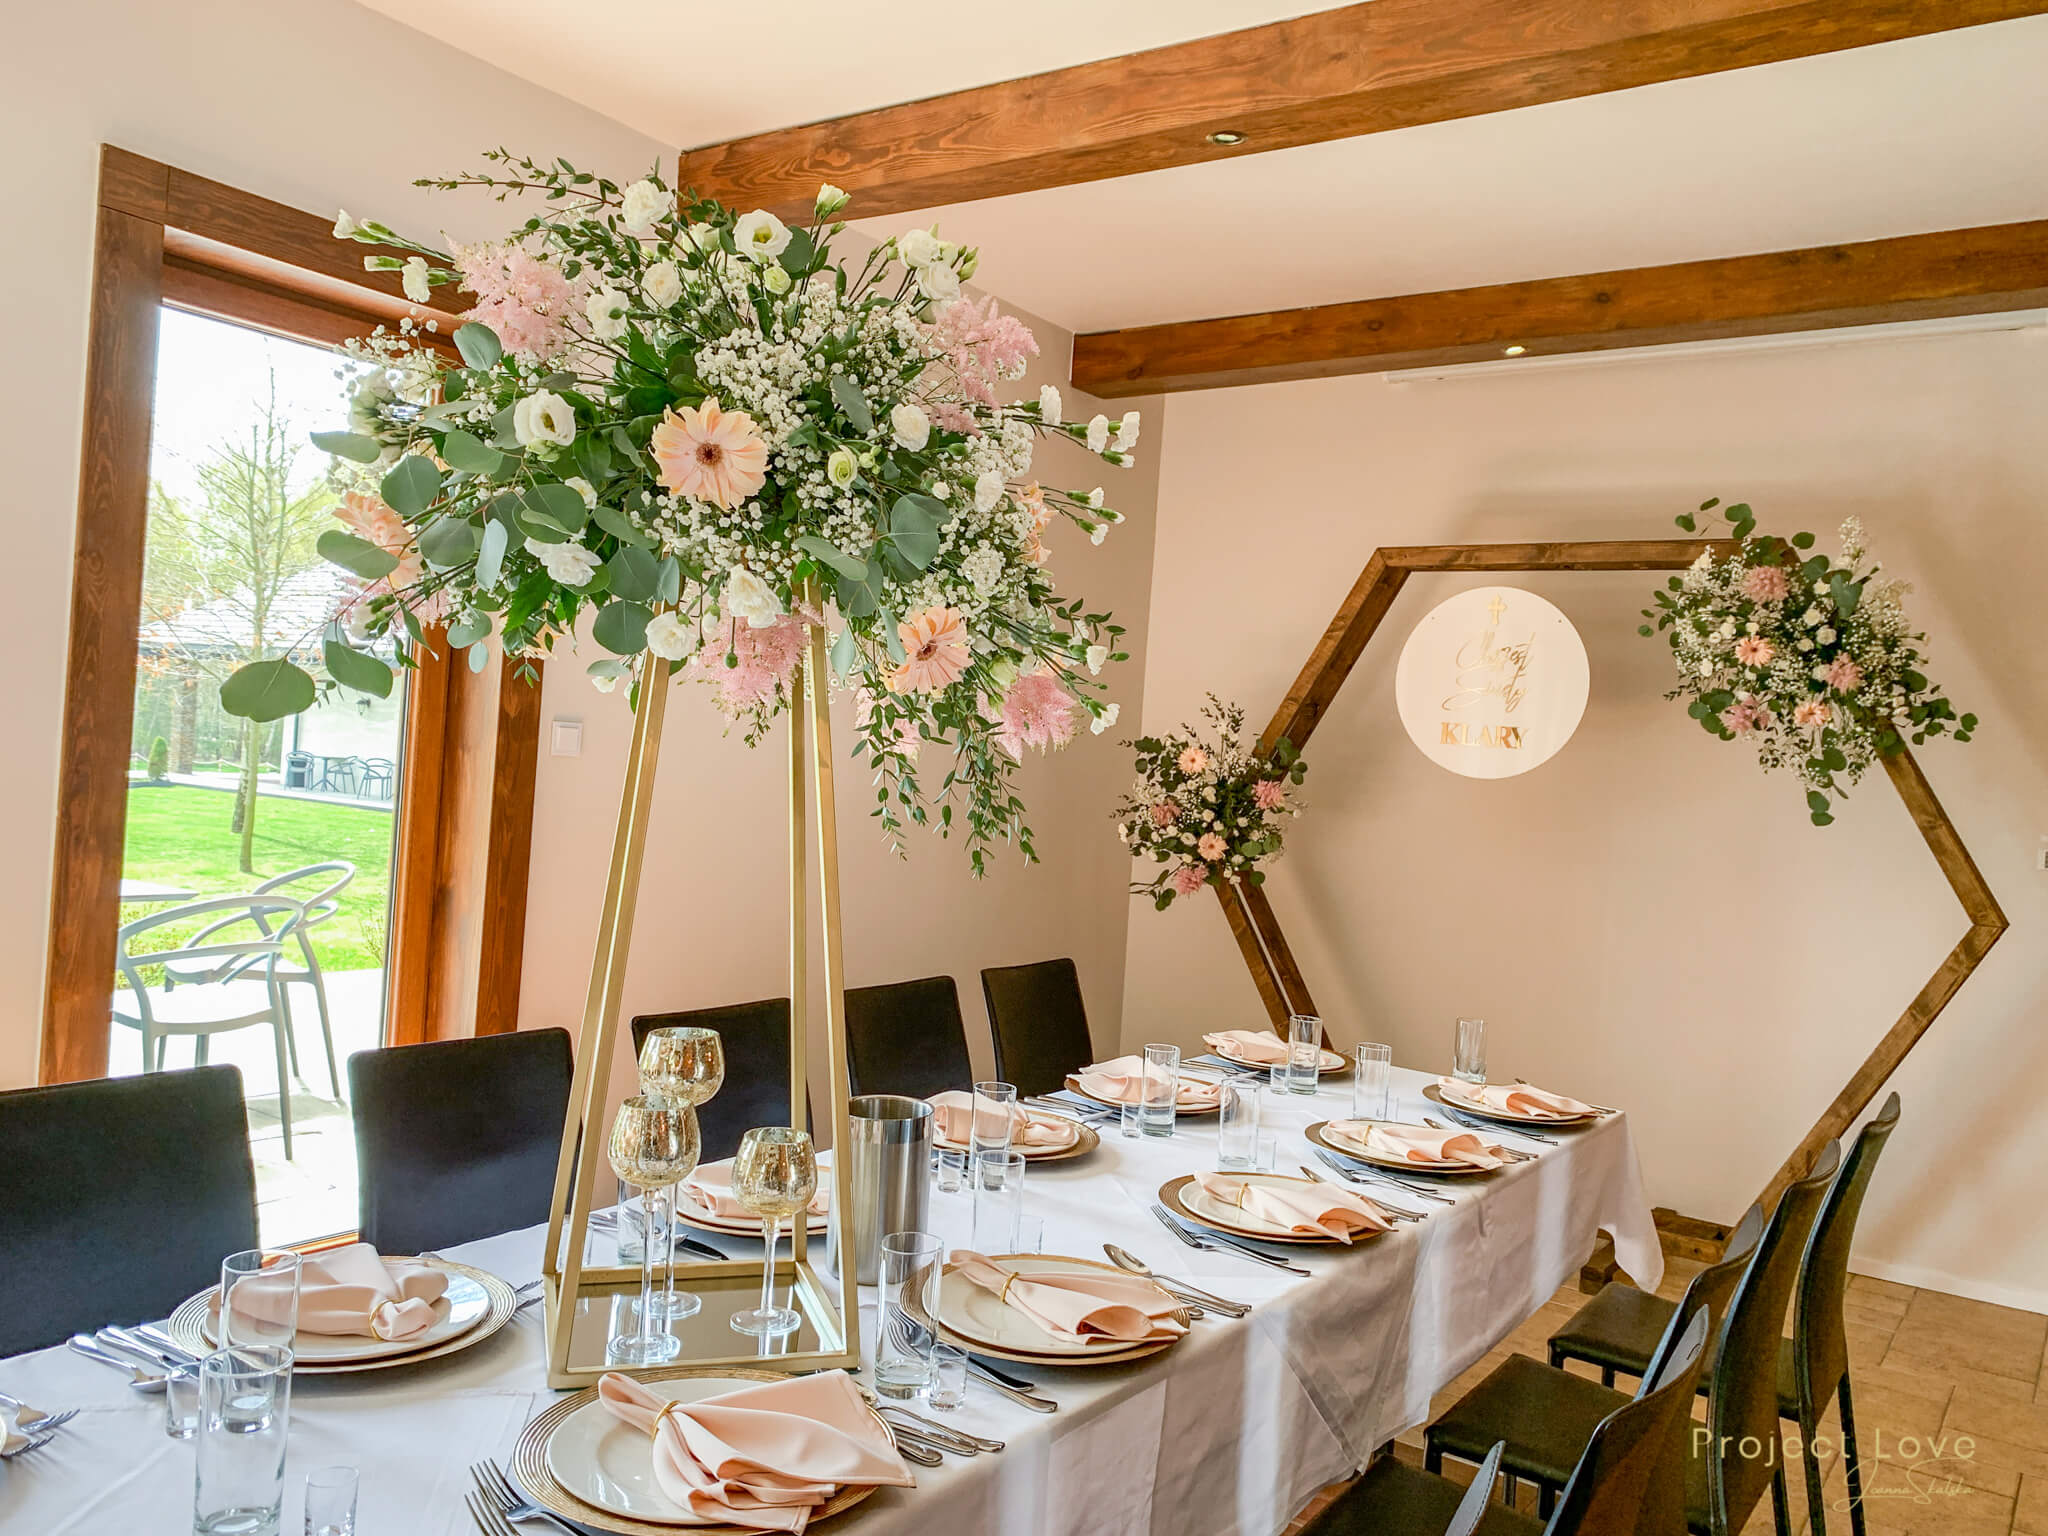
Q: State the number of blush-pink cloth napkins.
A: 10